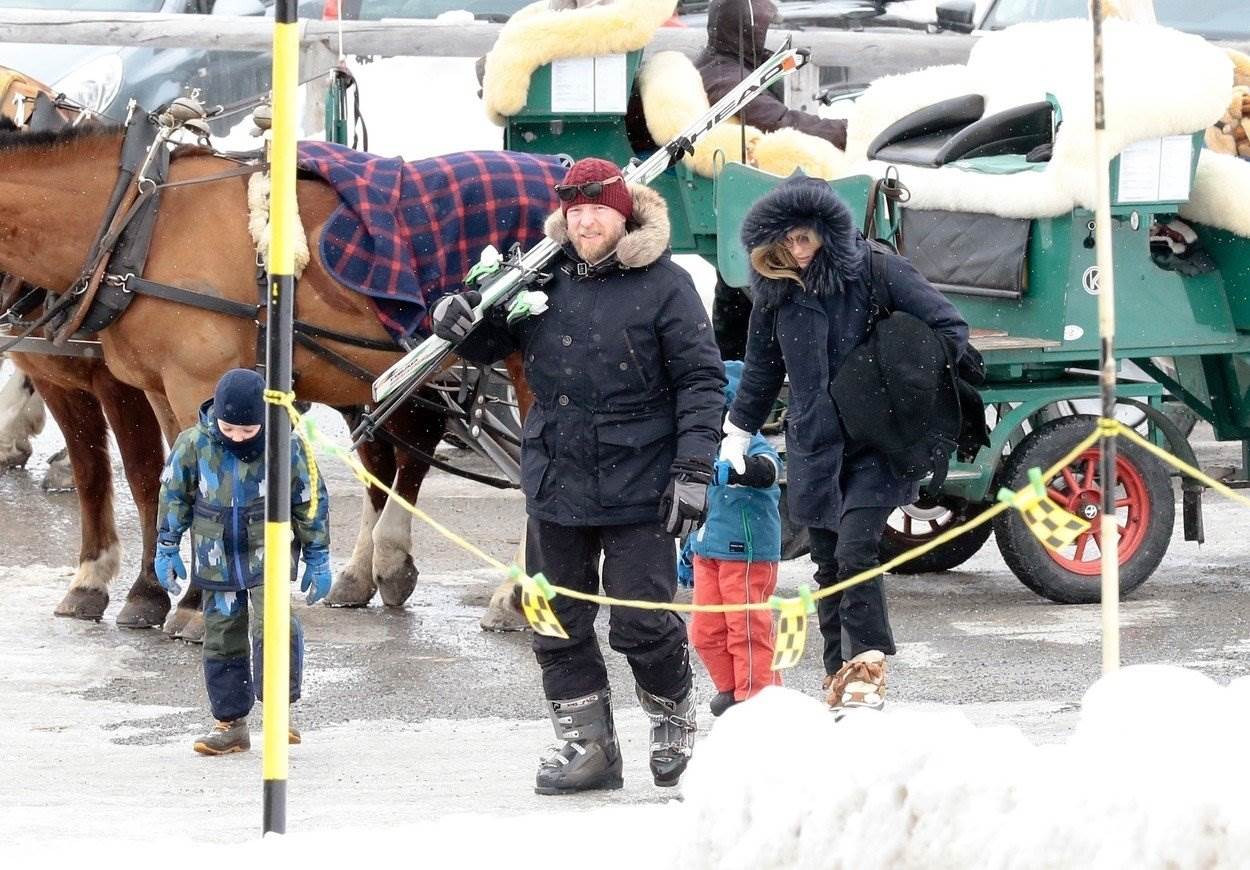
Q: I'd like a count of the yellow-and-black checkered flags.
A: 3